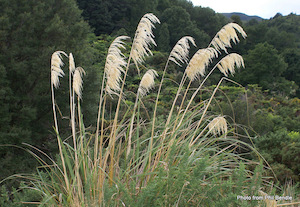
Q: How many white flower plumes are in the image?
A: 11